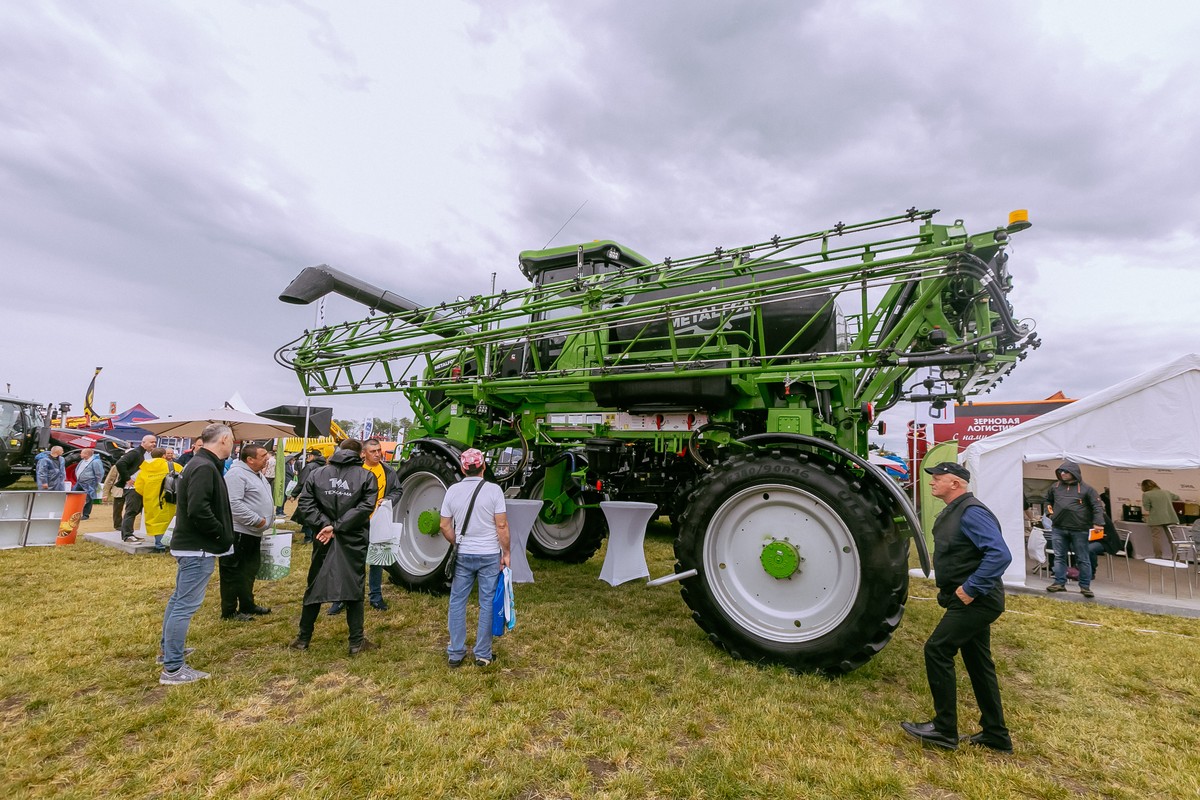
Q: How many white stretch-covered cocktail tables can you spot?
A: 2